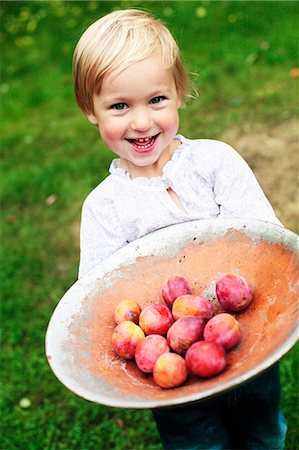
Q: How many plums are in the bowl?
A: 11